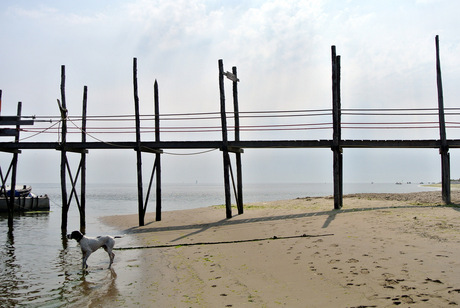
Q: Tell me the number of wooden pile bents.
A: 6